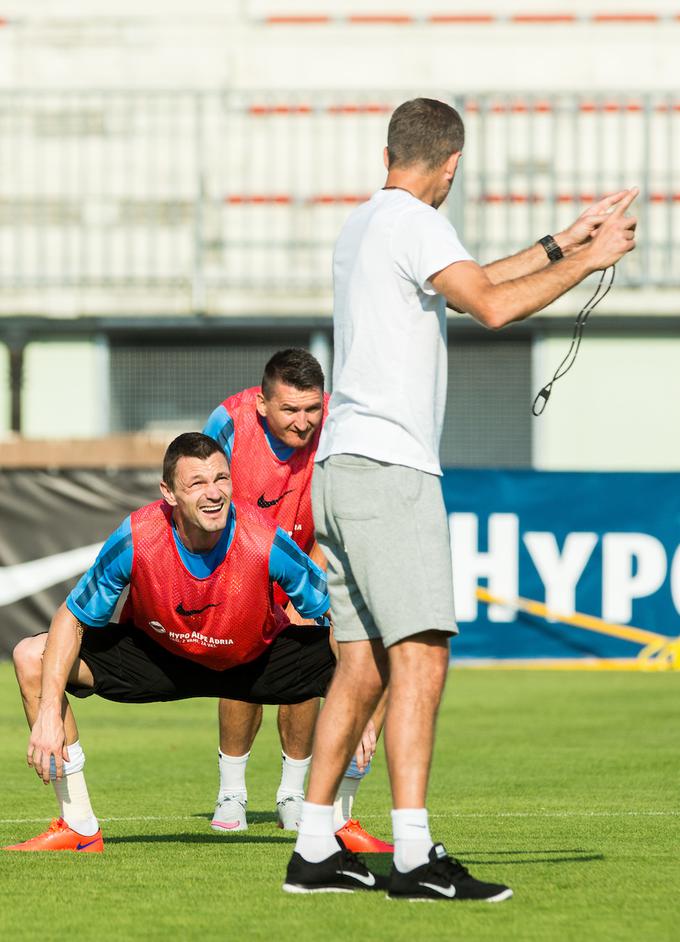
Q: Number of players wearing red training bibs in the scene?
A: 2